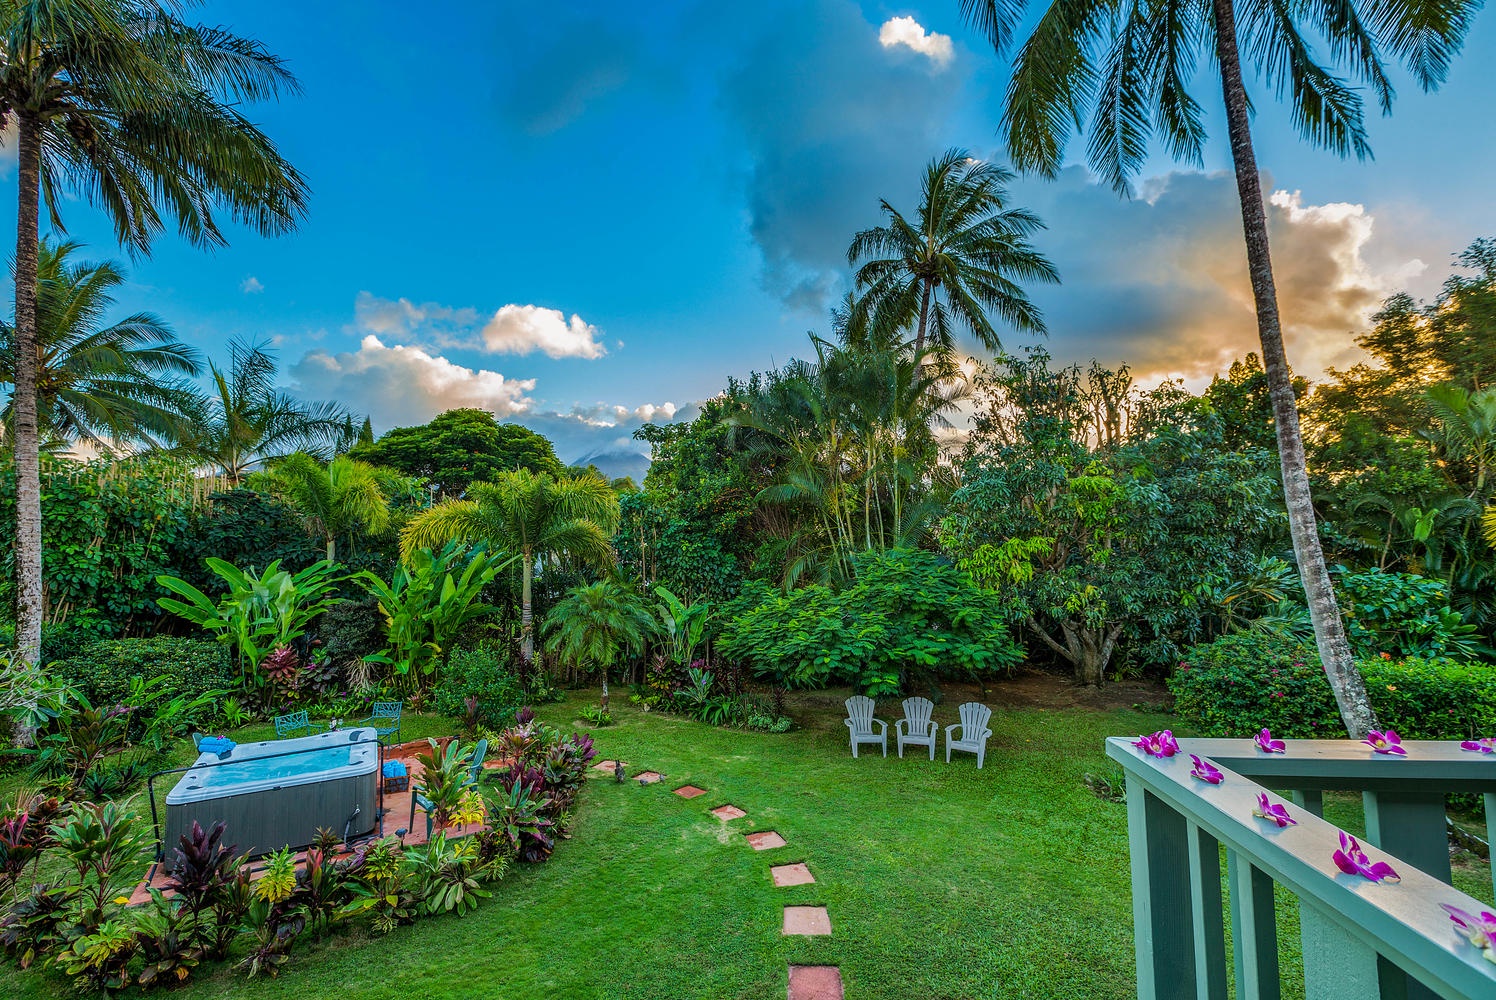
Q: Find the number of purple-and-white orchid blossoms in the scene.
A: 8